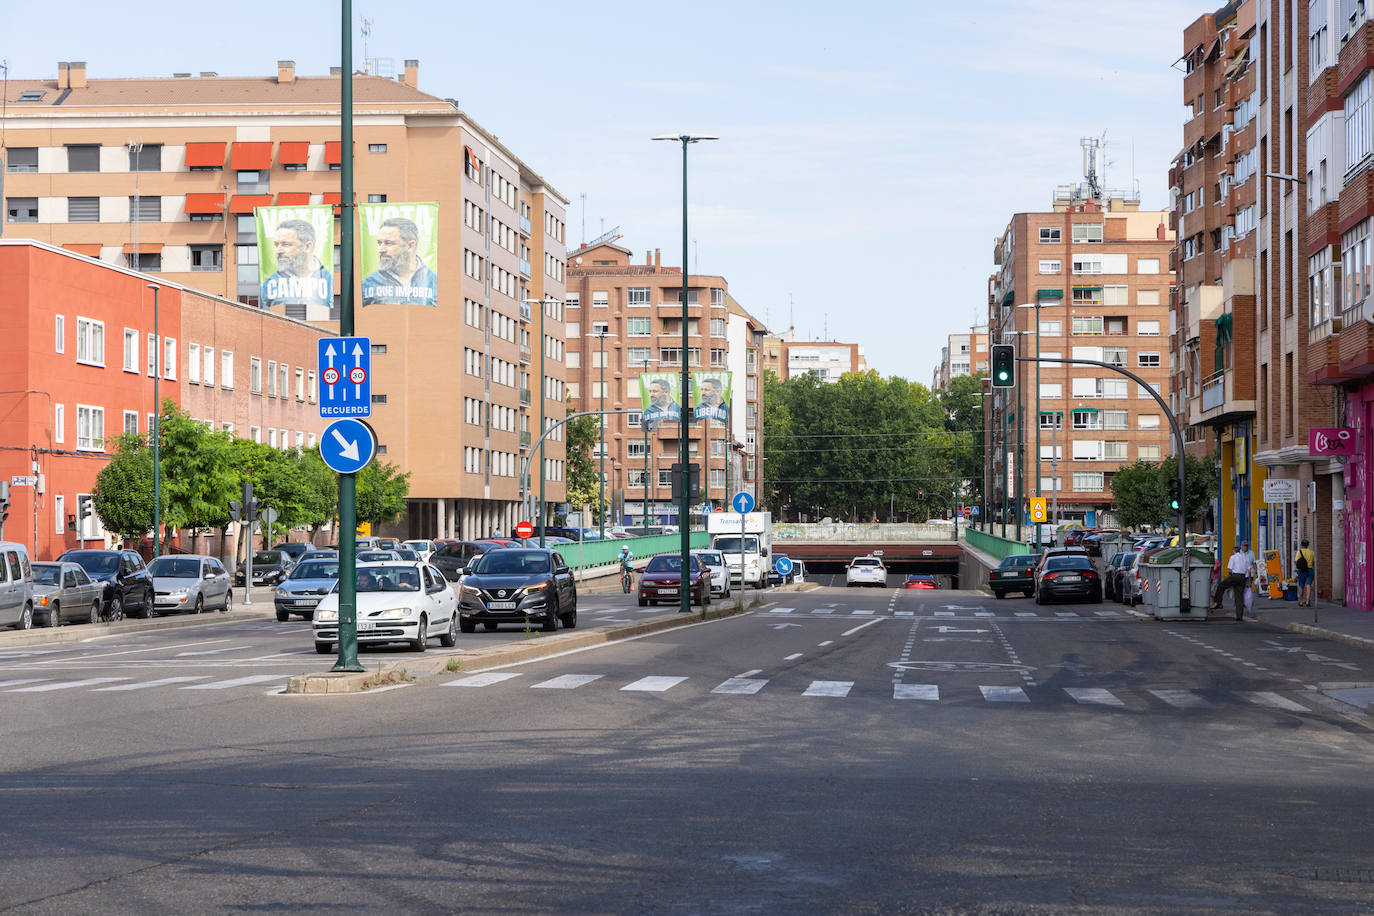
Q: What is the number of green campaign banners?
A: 4